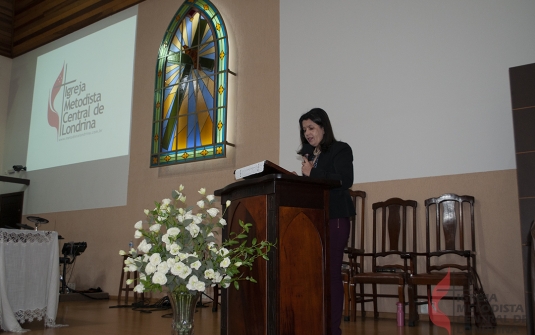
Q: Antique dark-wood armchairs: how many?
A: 3